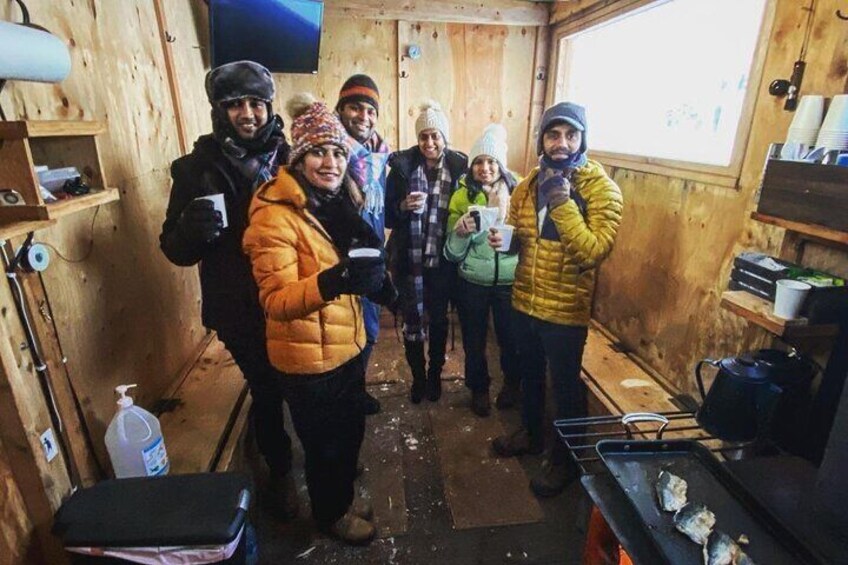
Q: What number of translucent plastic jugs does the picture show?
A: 1